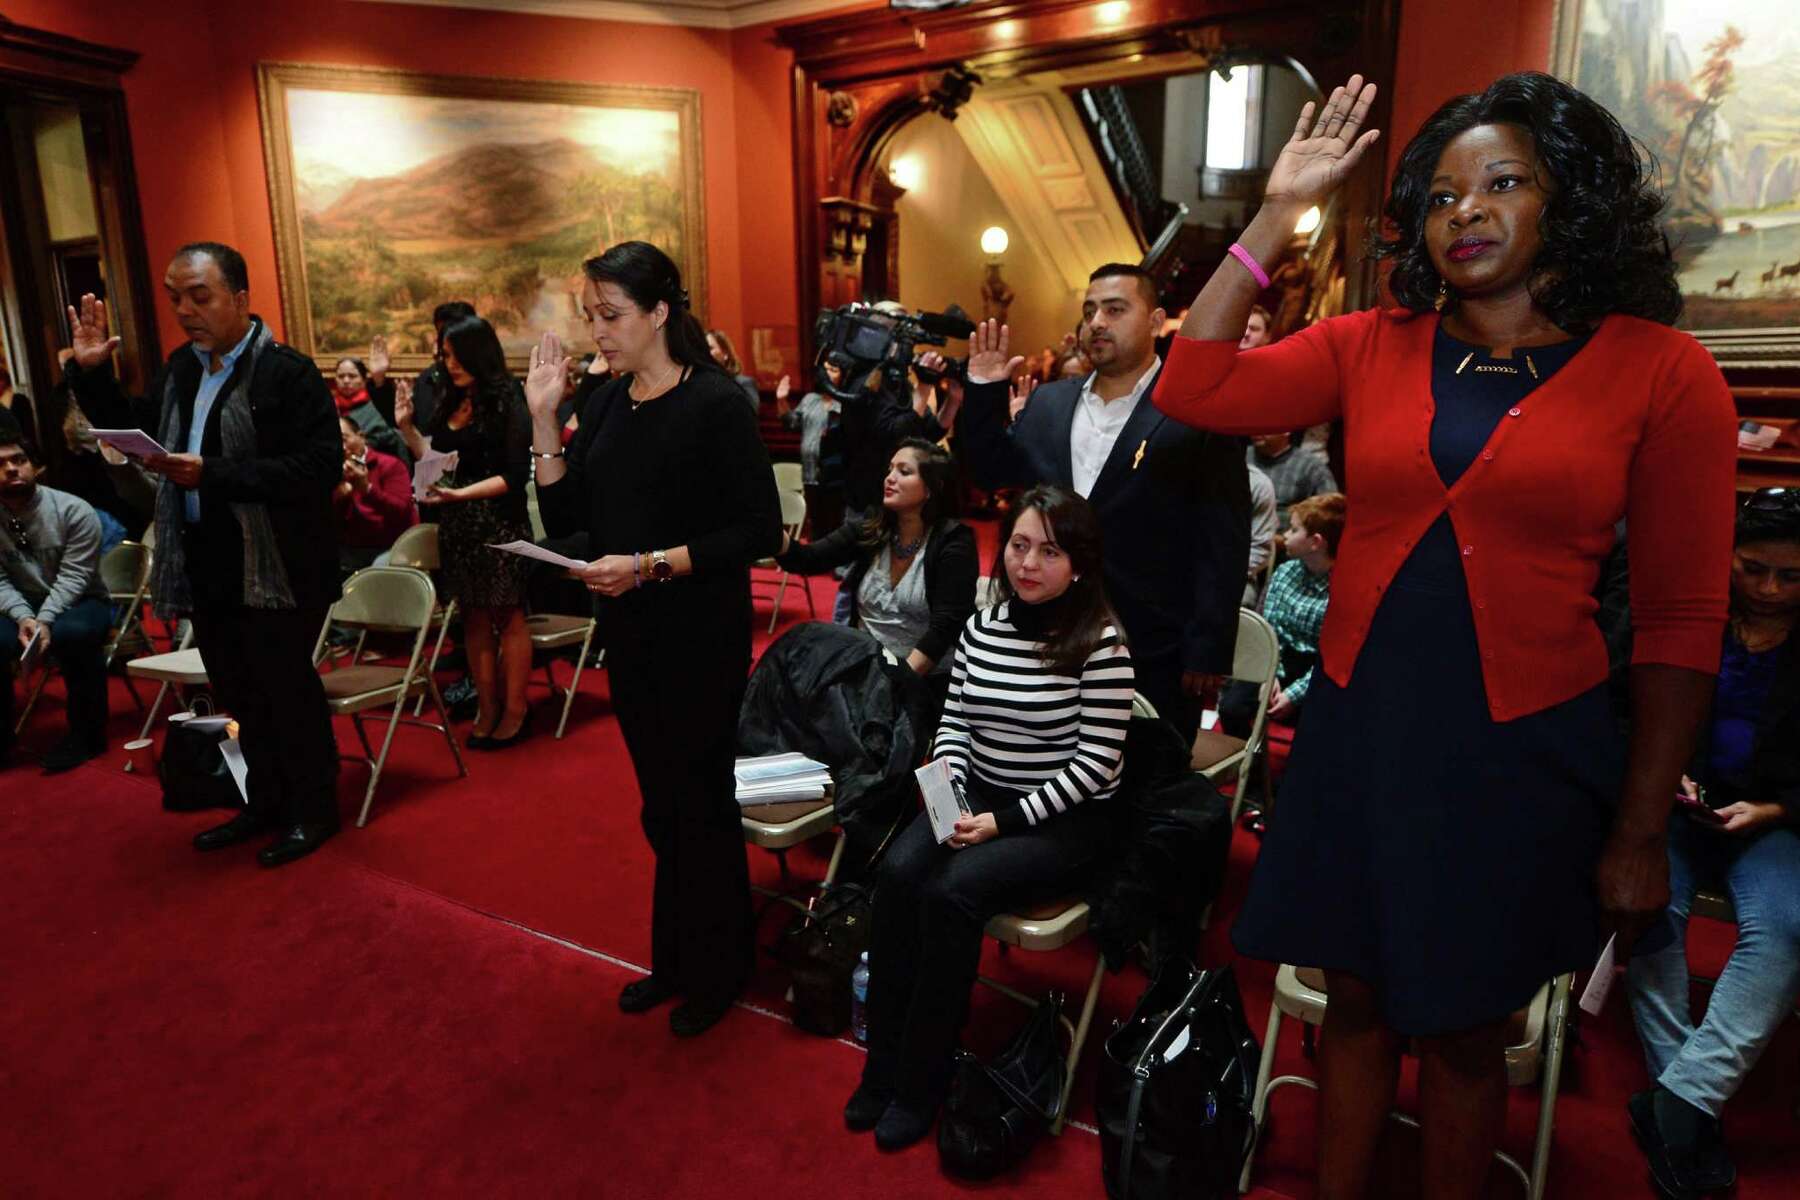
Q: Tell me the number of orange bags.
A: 0